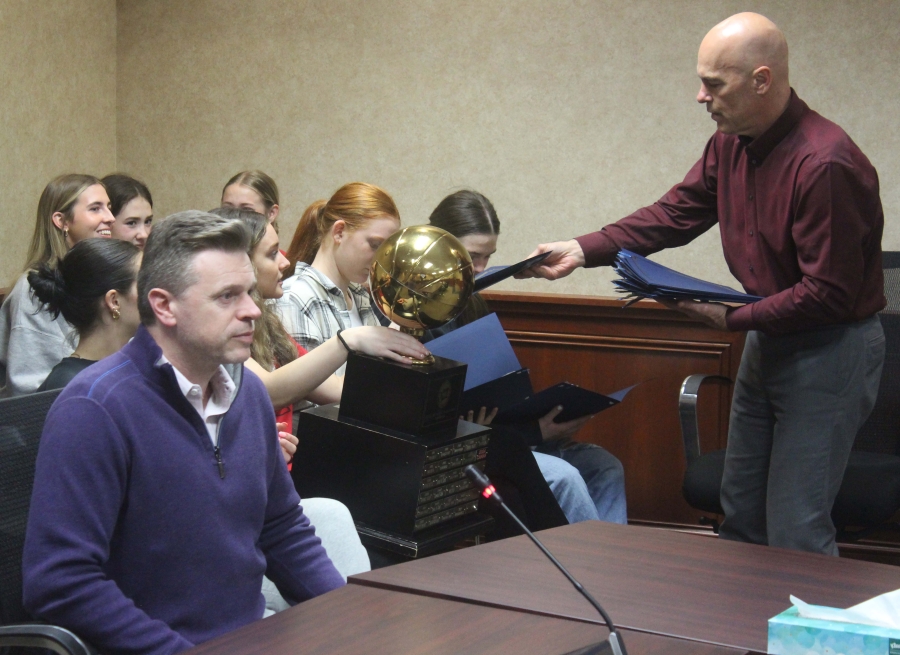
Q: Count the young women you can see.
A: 7